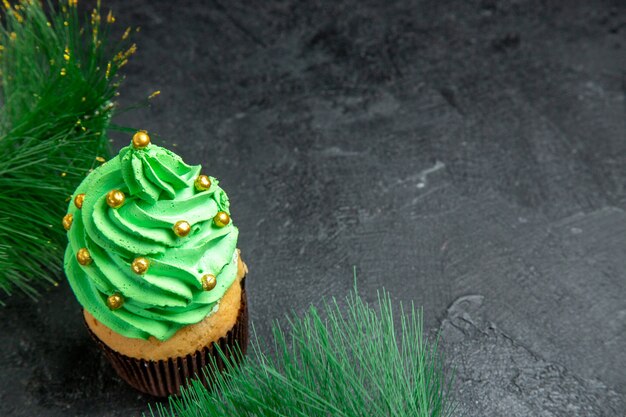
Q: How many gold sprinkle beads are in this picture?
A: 11